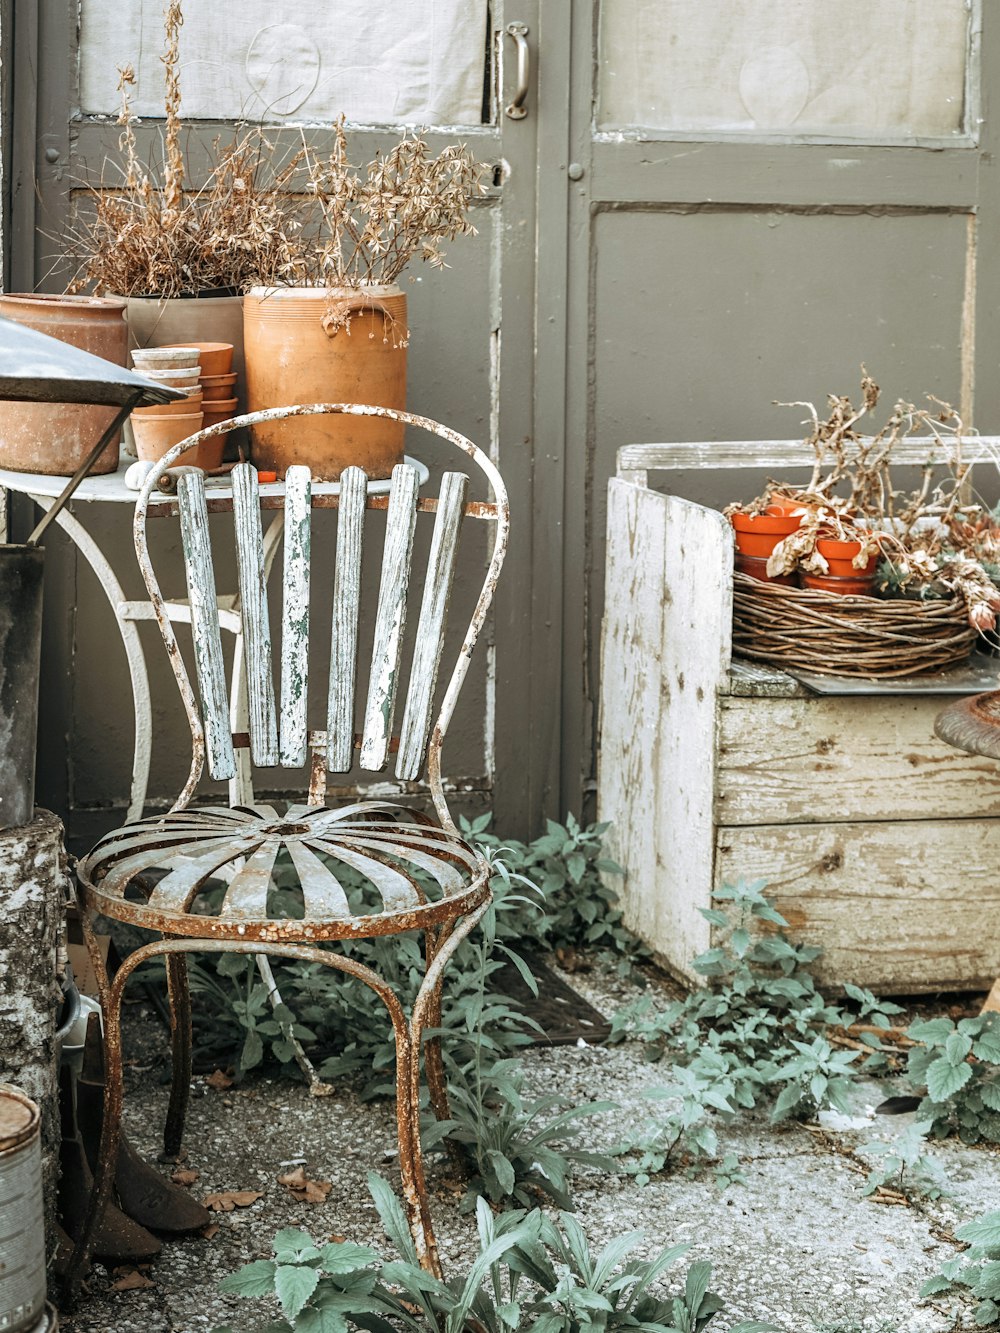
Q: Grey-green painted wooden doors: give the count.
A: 2